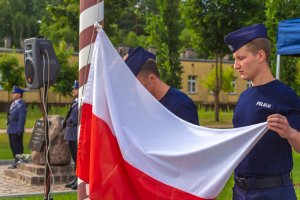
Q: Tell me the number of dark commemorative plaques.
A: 1